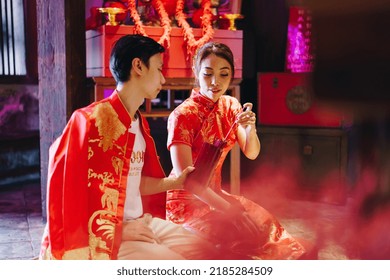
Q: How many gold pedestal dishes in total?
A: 2